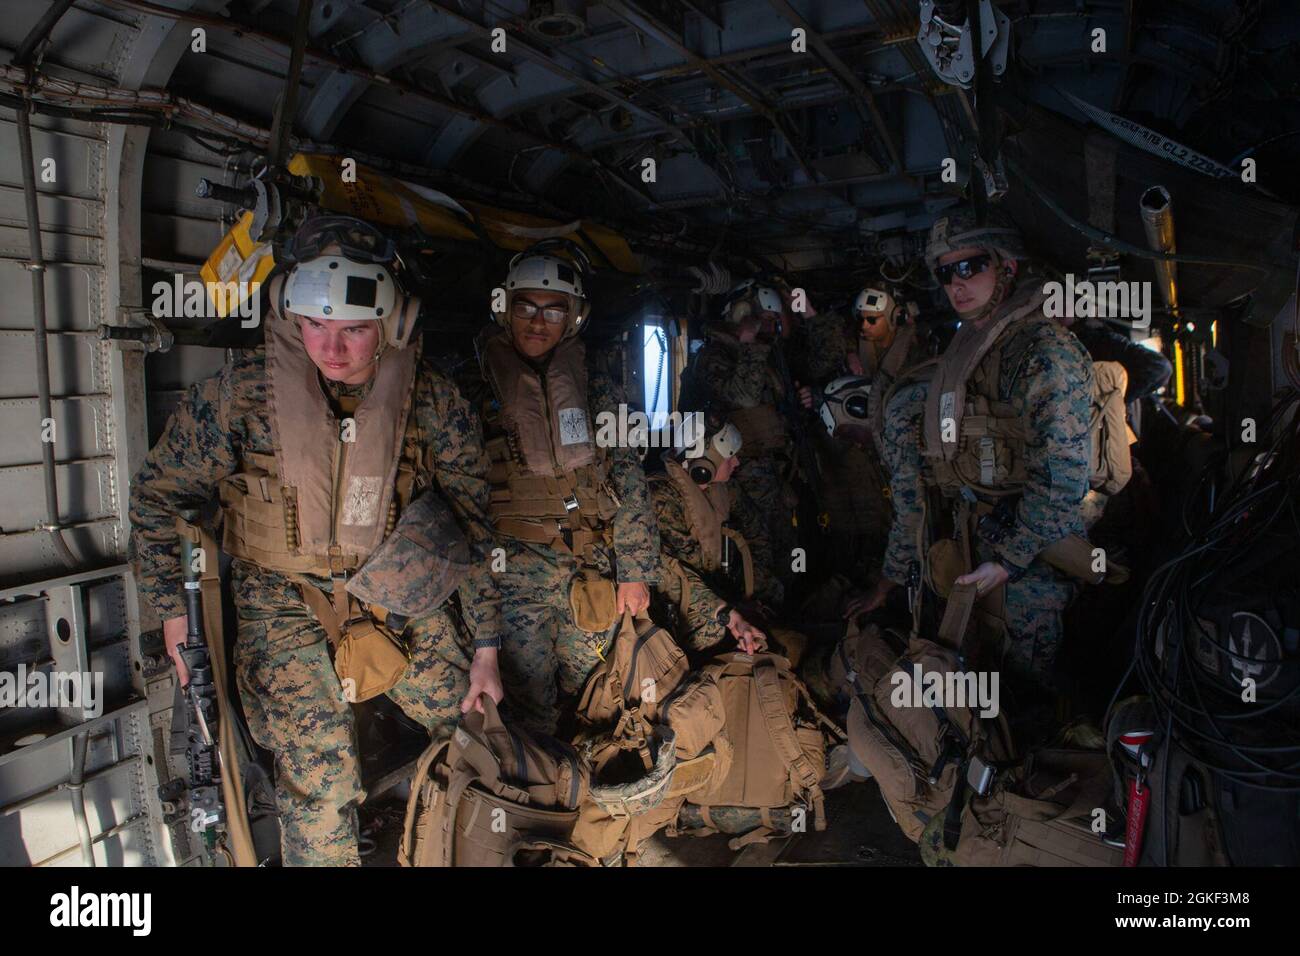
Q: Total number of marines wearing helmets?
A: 7